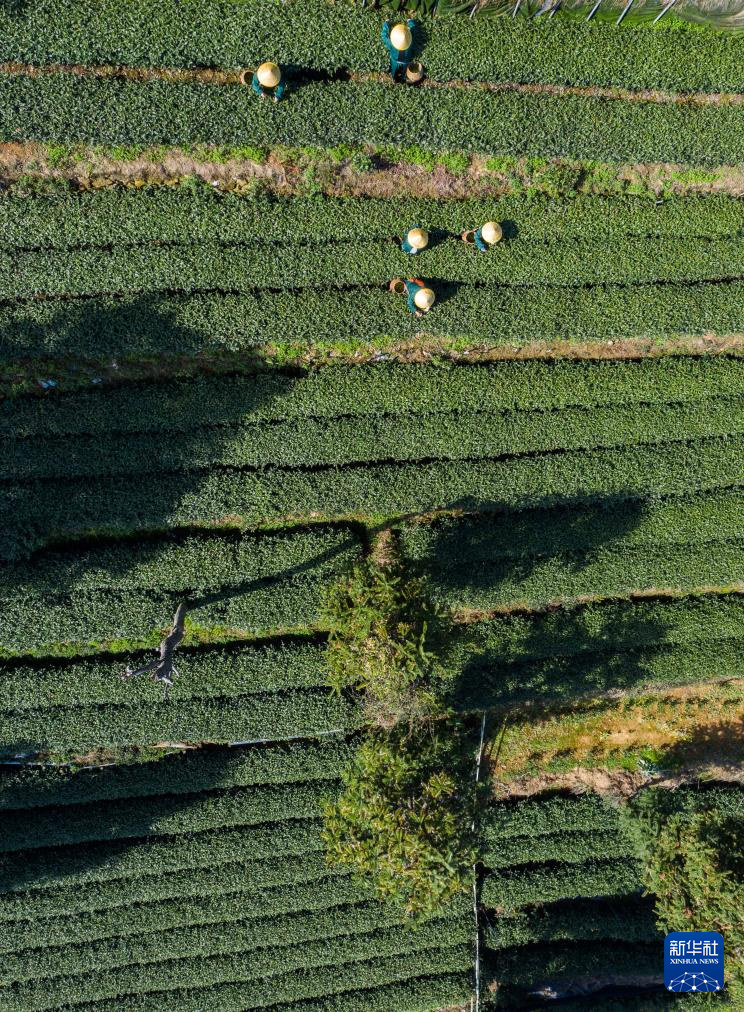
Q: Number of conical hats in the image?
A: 5